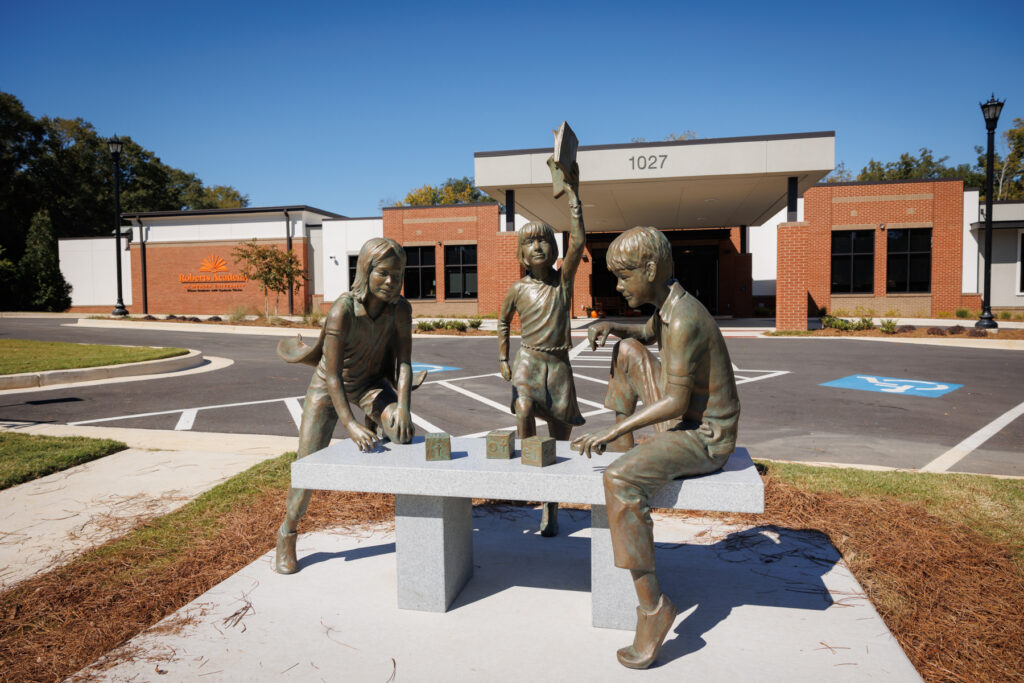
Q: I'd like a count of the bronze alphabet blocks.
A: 3